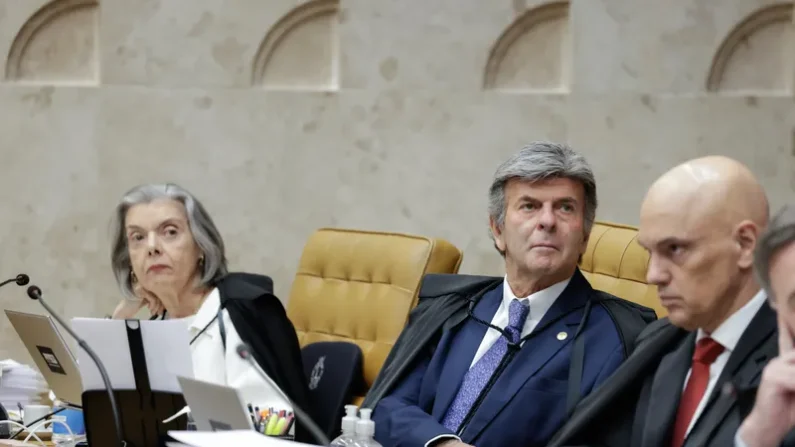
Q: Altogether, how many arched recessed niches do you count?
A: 4